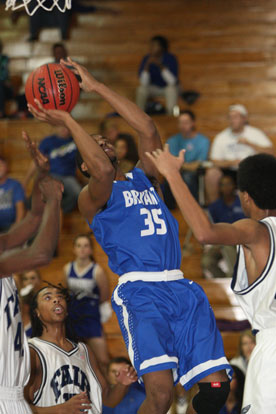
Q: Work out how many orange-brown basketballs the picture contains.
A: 1